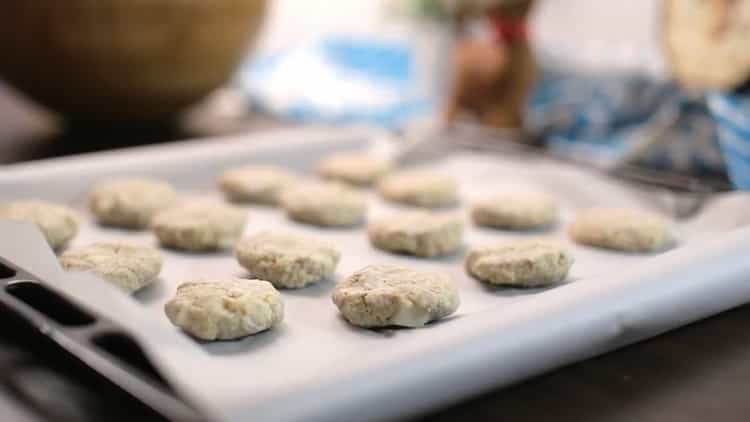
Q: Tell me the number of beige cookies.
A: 15